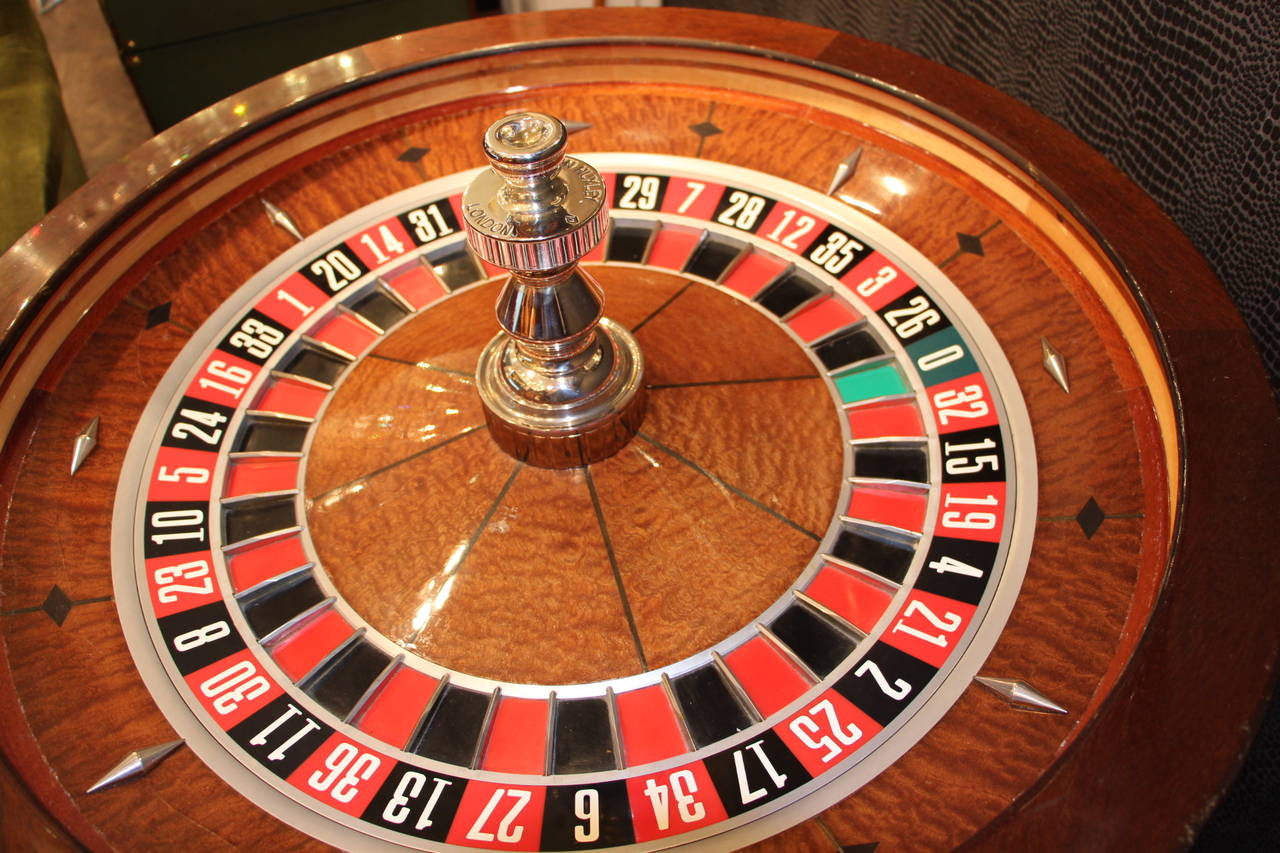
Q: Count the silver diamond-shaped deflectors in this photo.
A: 7